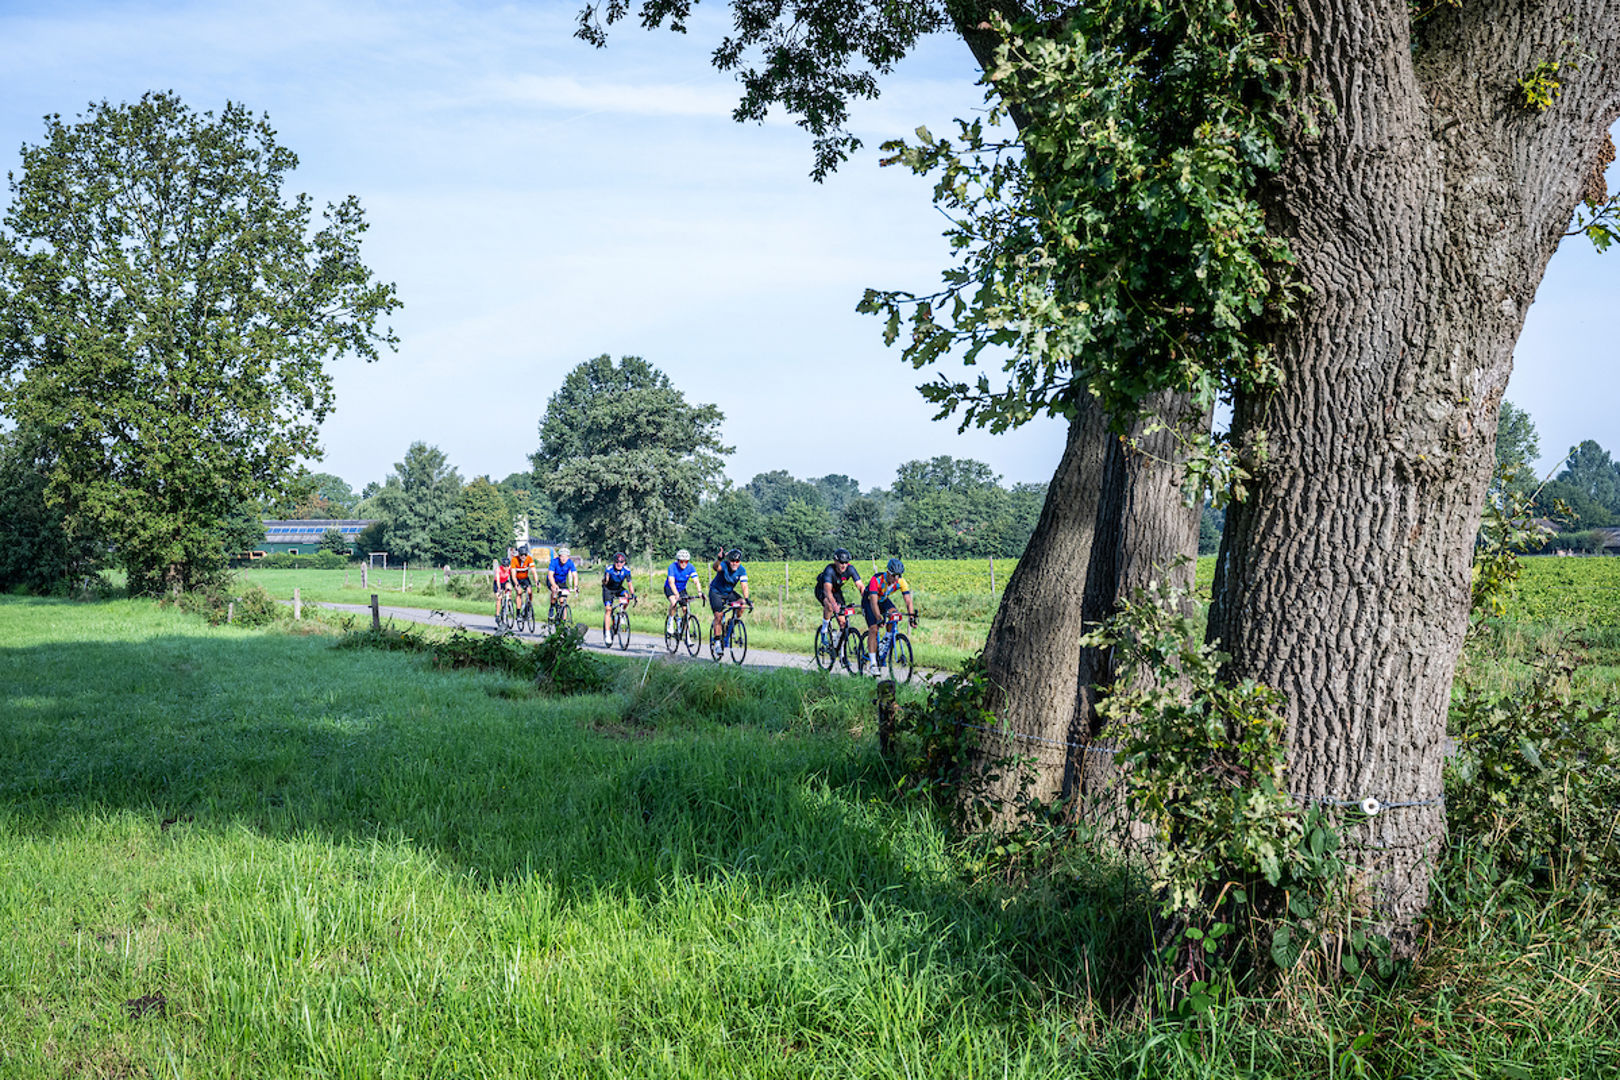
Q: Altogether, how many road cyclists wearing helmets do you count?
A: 8